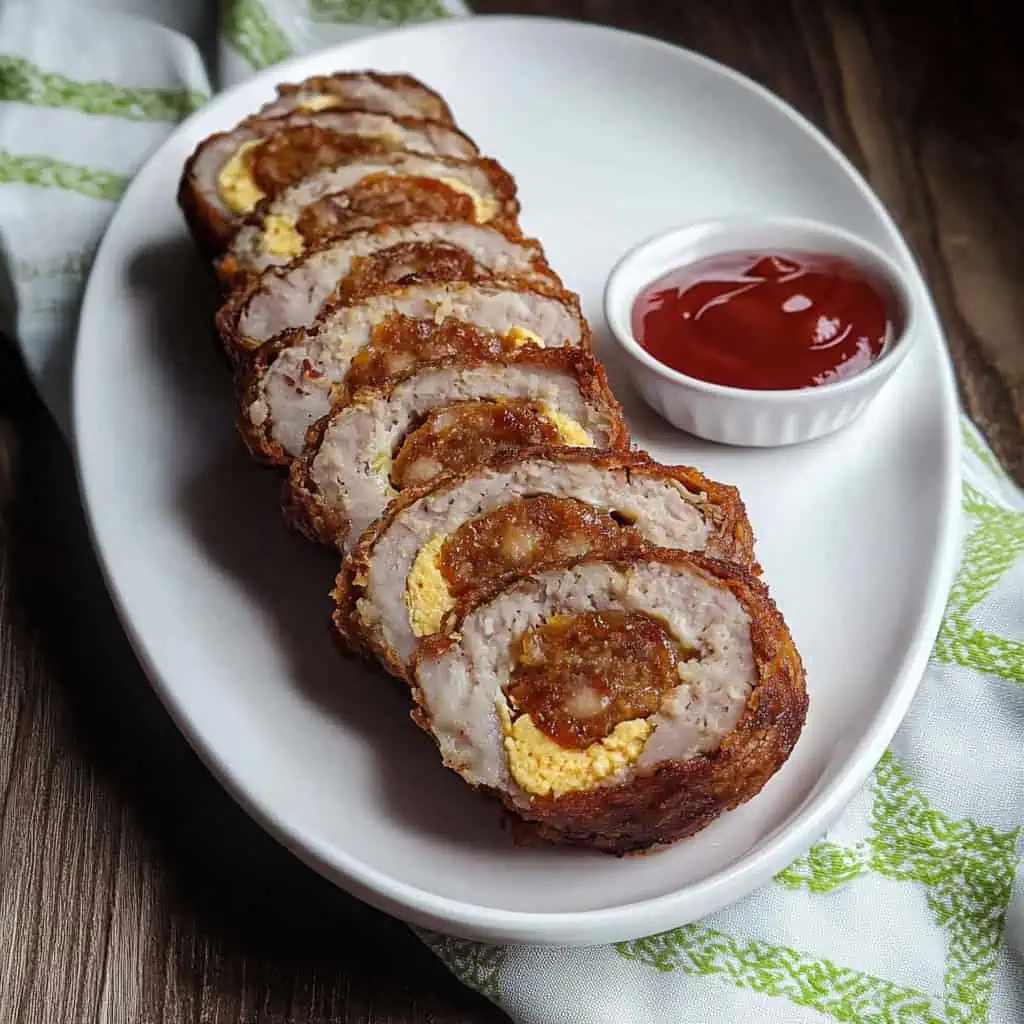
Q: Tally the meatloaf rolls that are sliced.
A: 8